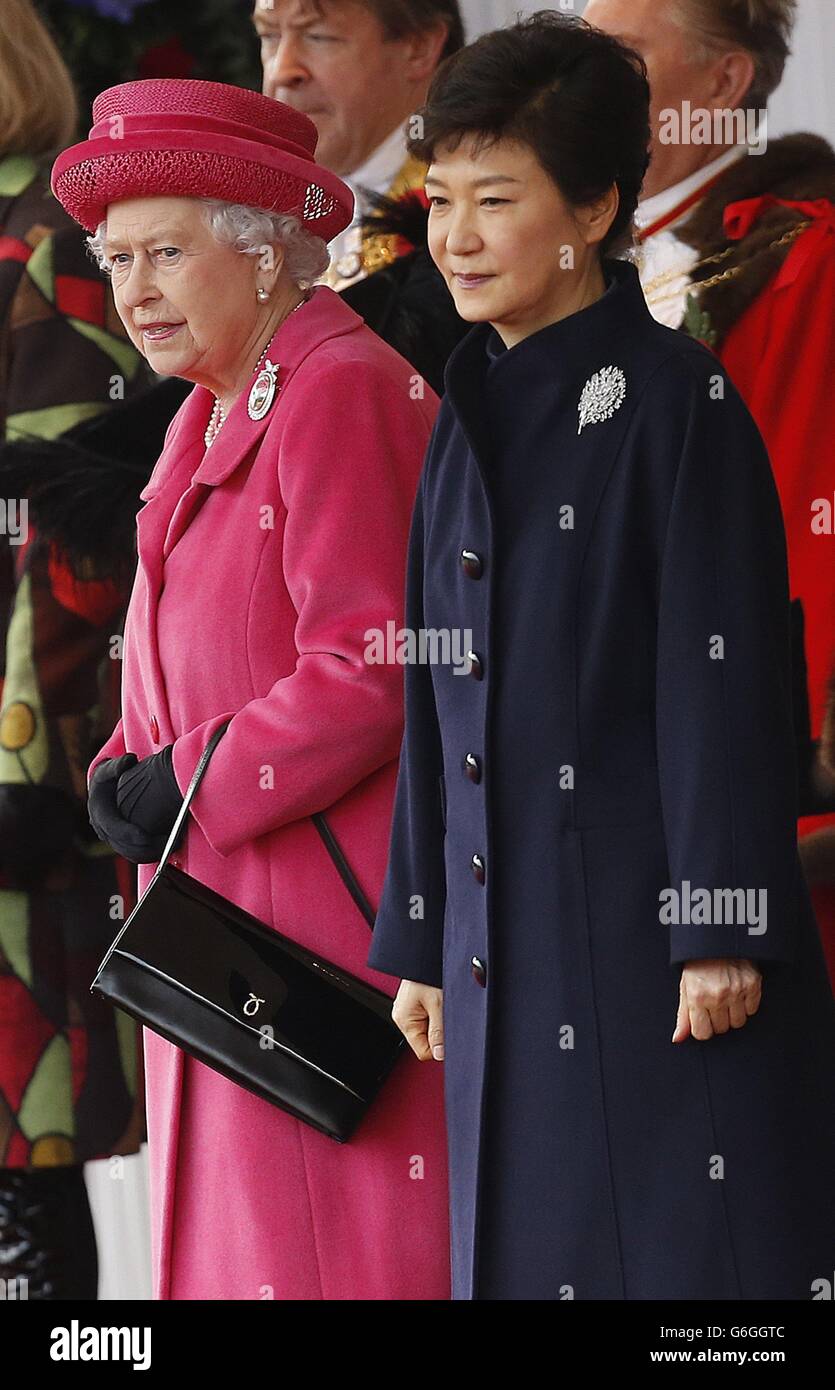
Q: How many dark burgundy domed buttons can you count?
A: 5